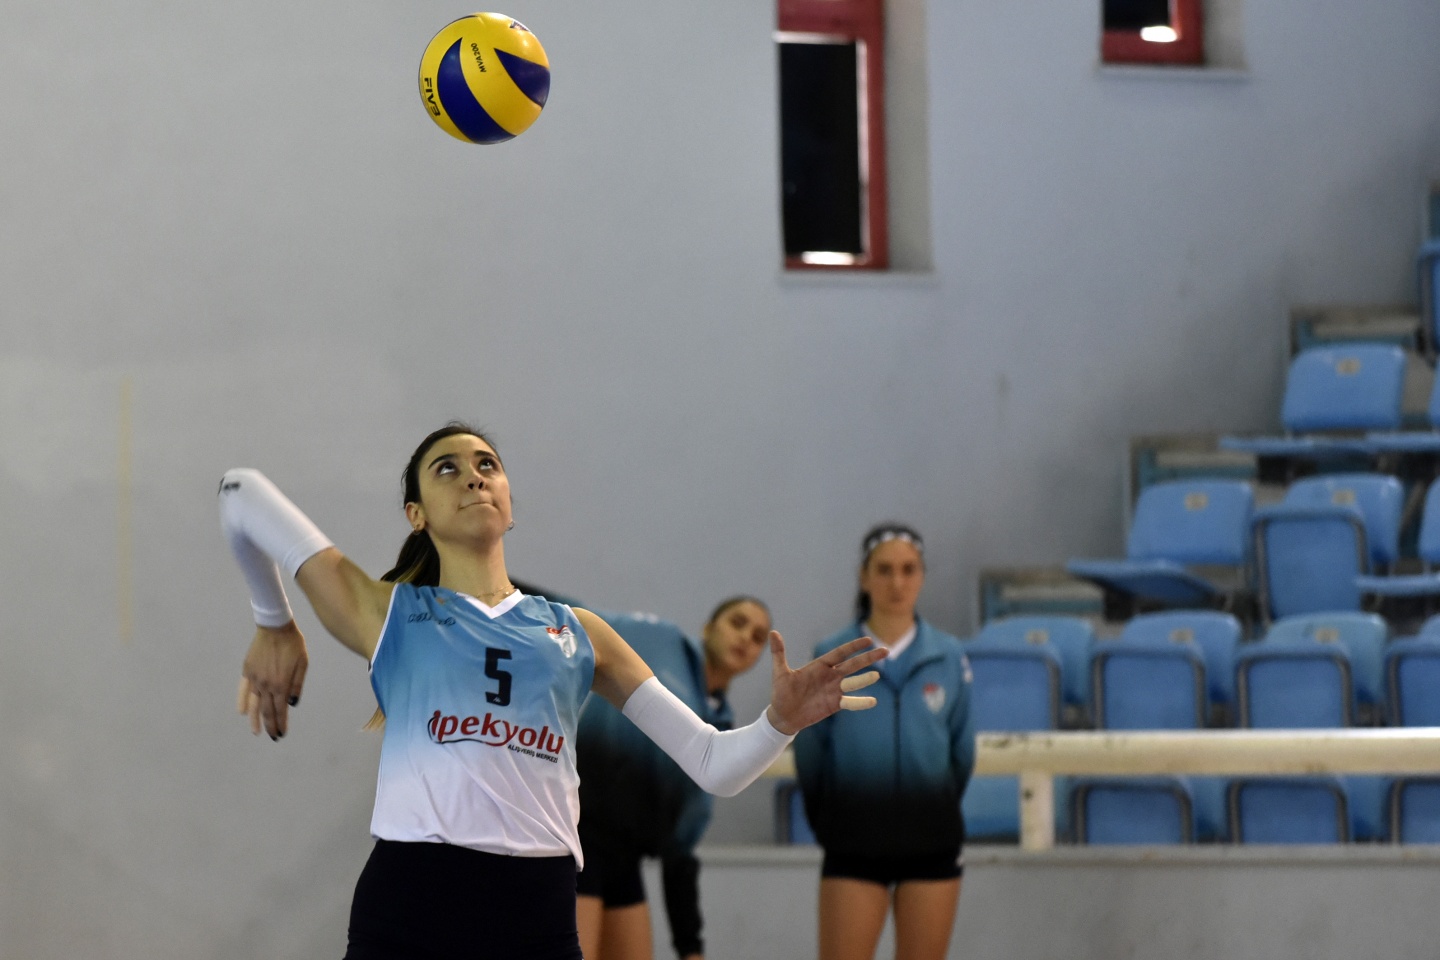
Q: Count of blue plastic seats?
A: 15